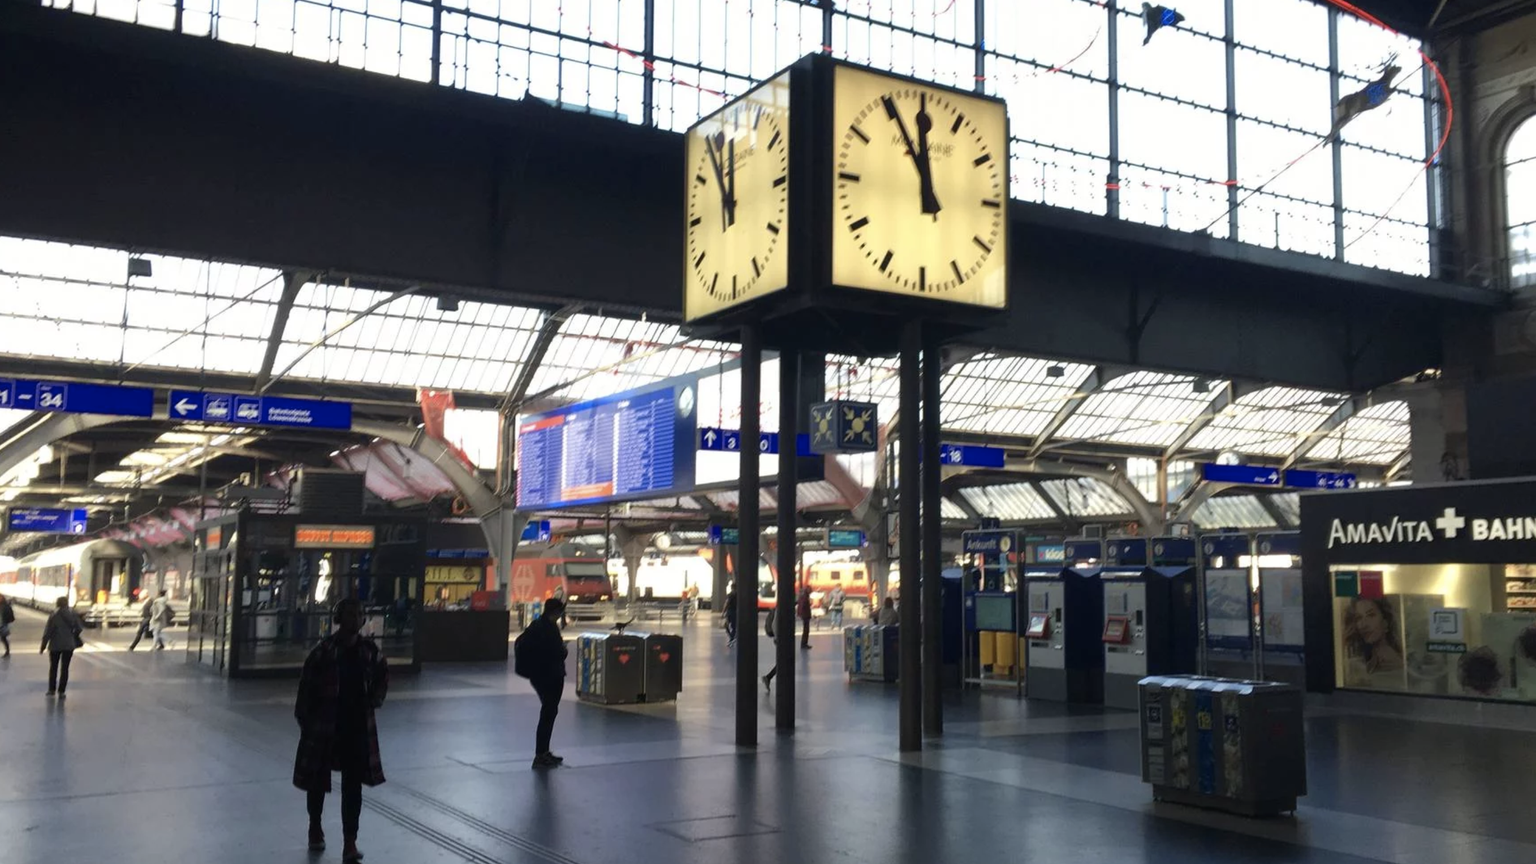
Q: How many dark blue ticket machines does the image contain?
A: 2